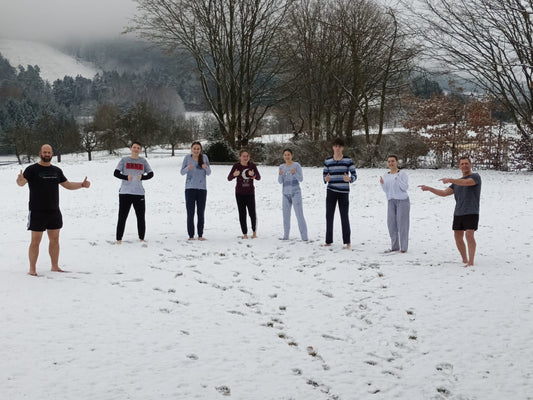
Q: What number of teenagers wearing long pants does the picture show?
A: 6